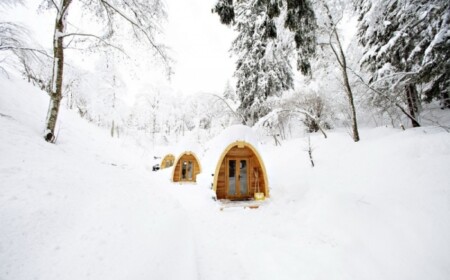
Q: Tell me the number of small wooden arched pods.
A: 3